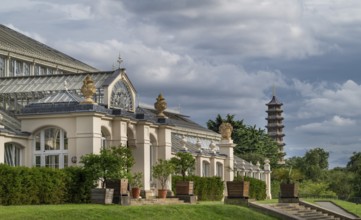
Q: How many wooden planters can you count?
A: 5